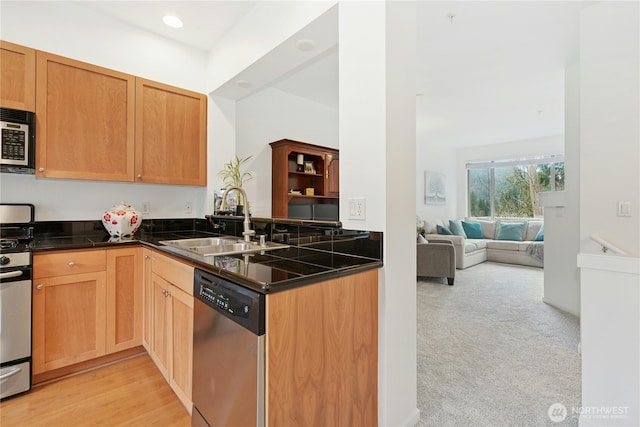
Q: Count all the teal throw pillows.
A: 5